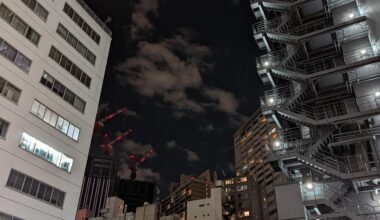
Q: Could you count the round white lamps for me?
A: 7